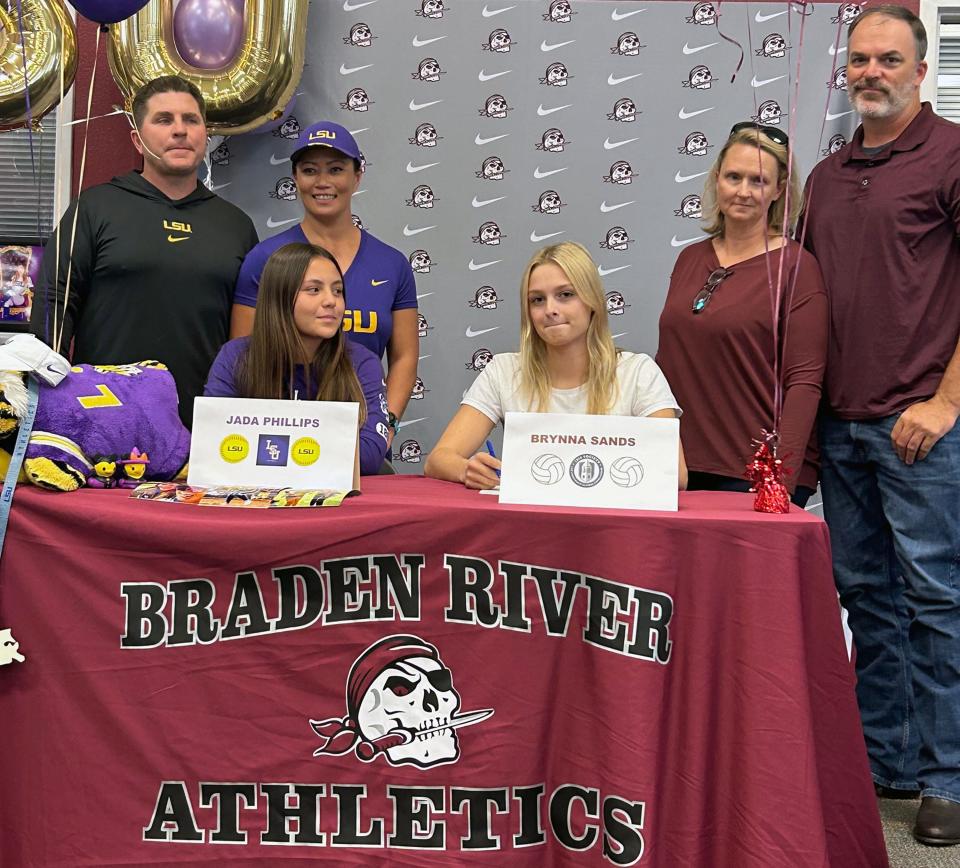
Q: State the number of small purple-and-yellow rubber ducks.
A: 2